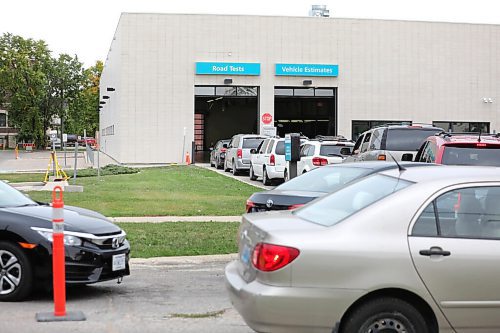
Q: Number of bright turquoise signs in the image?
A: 2